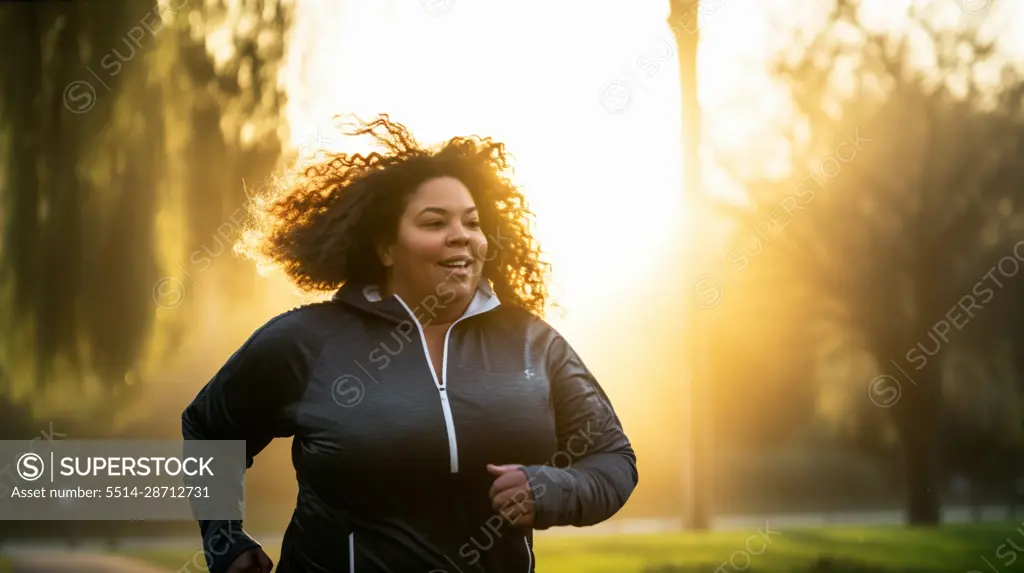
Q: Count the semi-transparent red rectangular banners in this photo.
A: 0